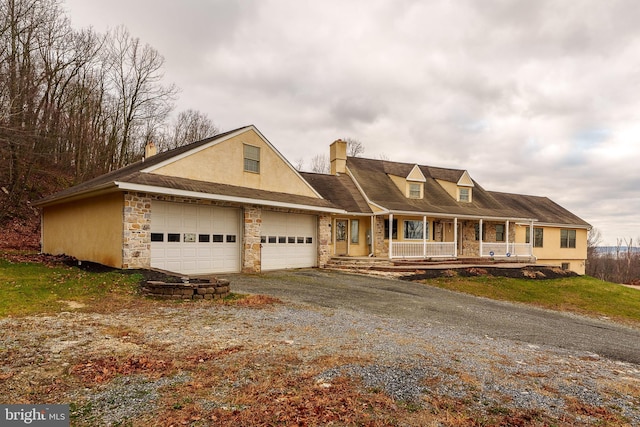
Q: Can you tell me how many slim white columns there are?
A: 6